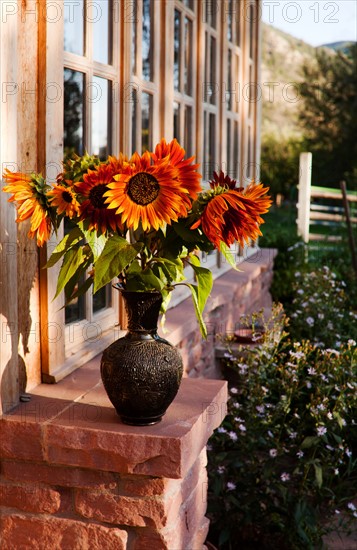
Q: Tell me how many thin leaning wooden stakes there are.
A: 1